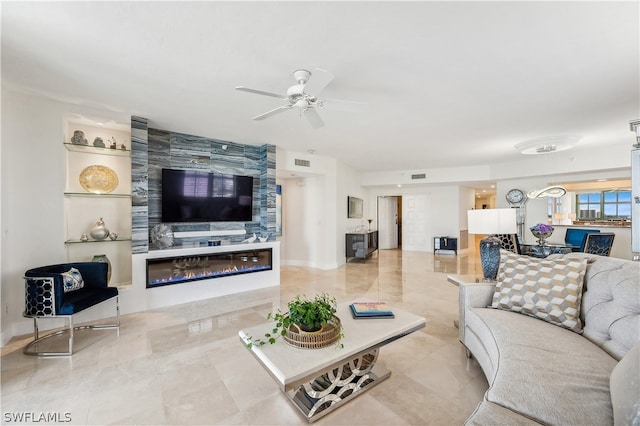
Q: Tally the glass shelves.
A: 3